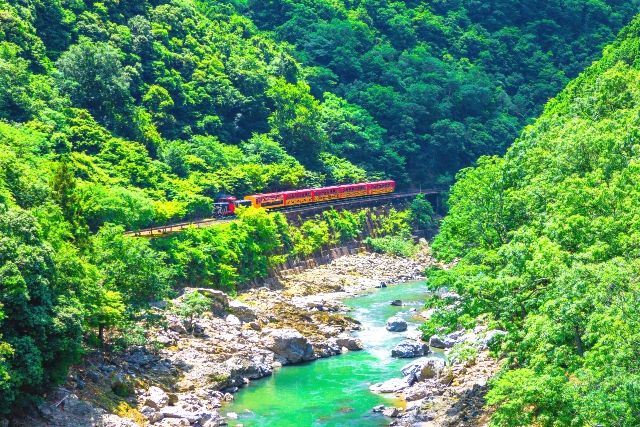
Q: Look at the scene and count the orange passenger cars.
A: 5